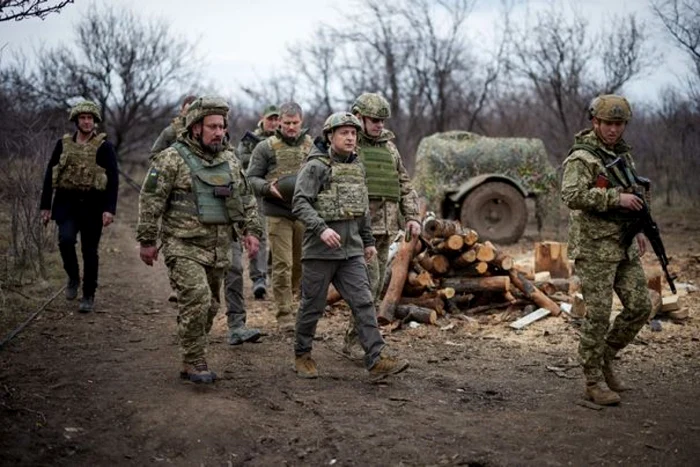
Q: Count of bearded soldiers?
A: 1